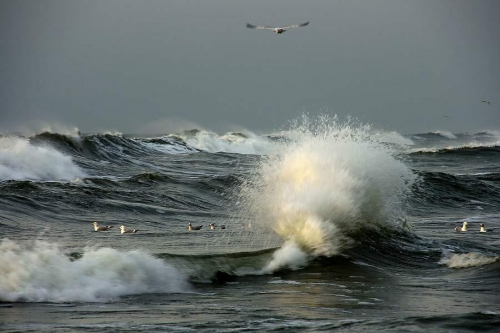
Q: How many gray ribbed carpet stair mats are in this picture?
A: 0